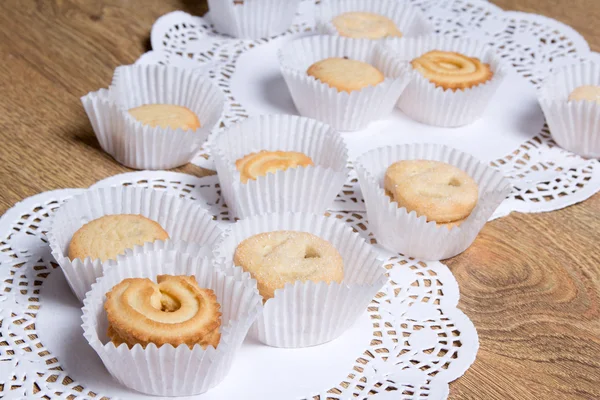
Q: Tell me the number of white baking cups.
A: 11